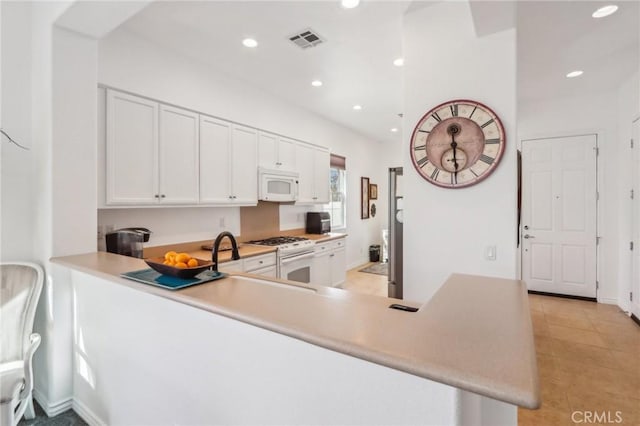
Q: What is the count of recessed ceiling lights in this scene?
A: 8